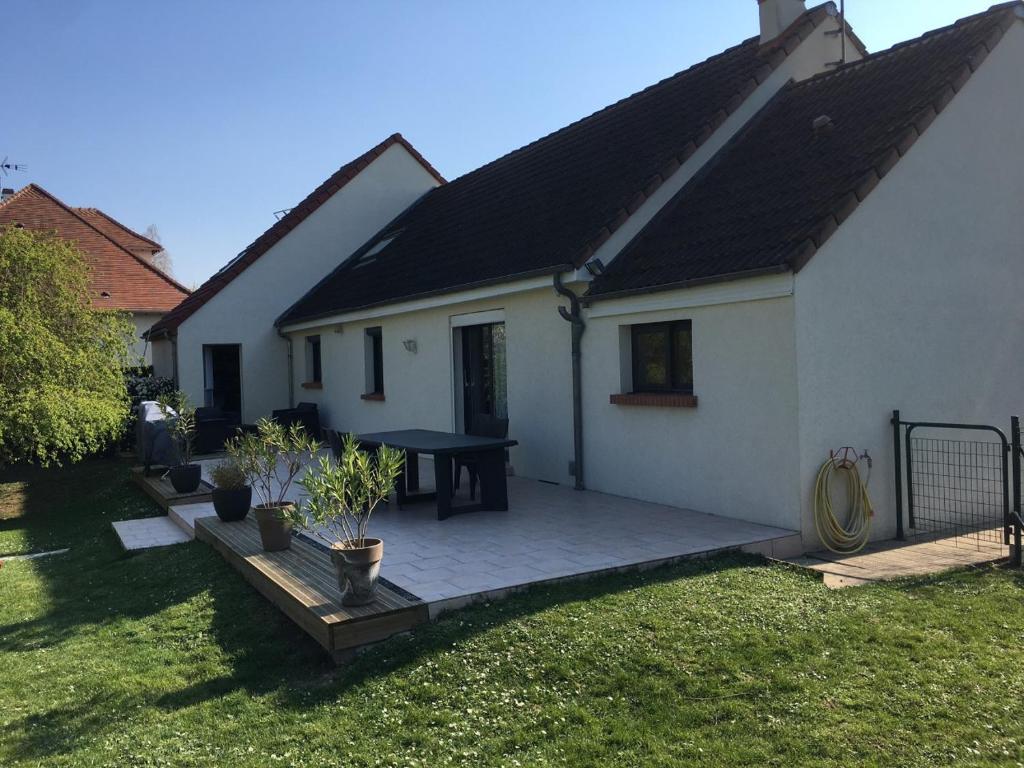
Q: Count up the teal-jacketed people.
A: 0